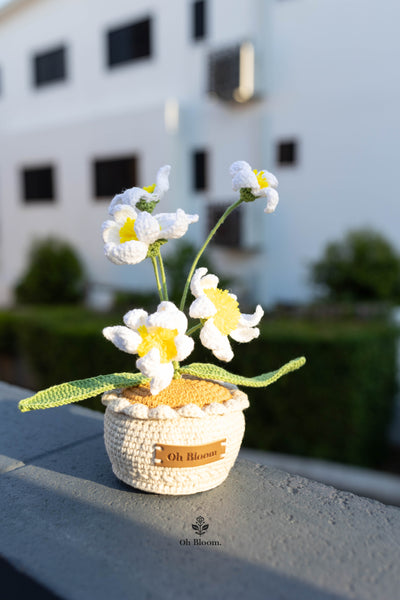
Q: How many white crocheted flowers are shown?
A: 5